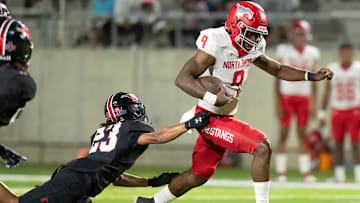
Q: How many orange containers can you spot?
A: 1